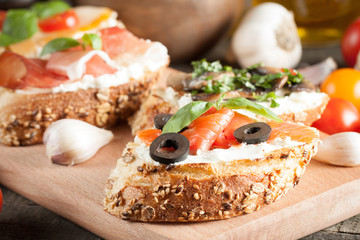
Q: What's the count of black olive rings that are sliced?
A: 3